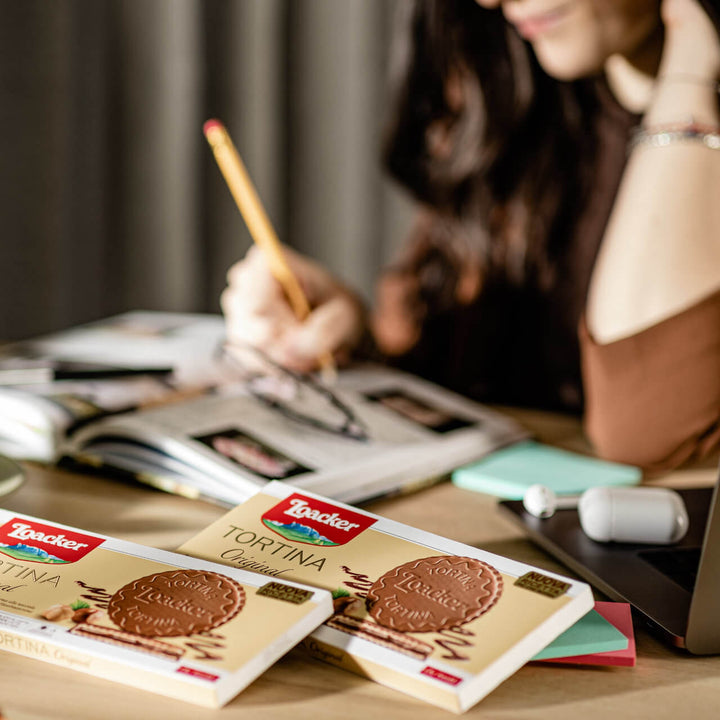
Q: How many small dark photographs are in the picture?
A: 2